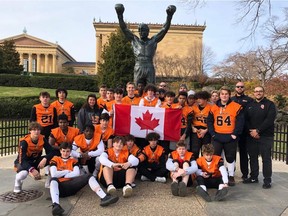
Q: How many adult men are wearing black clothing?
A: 2